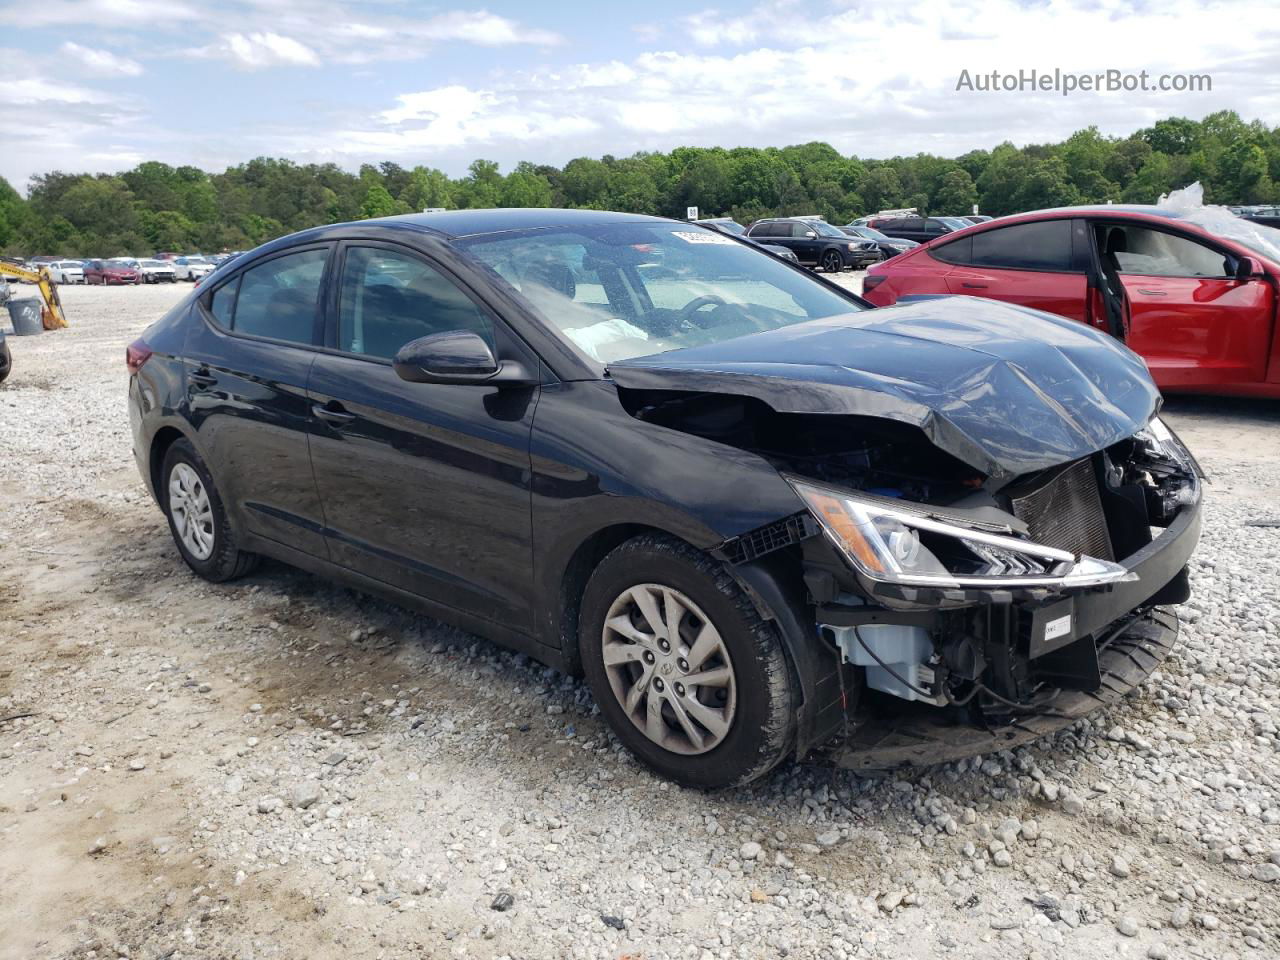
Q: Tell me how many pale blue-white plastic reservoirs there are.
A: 1